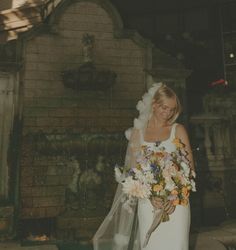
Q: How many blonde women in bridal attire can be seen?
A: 1